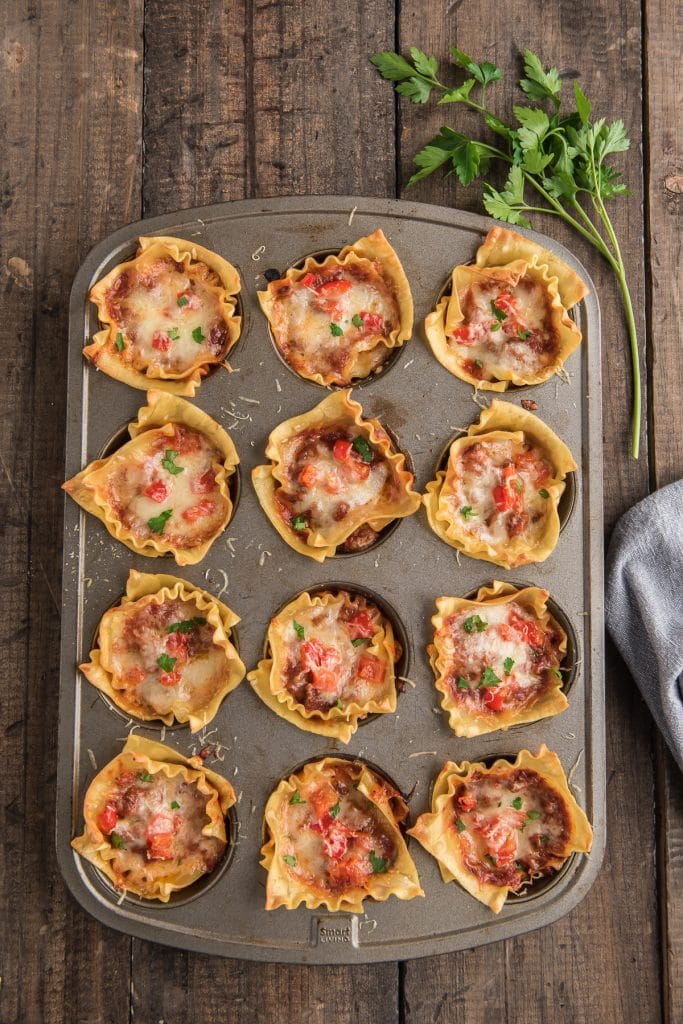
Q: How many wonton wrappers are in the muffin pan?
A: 12